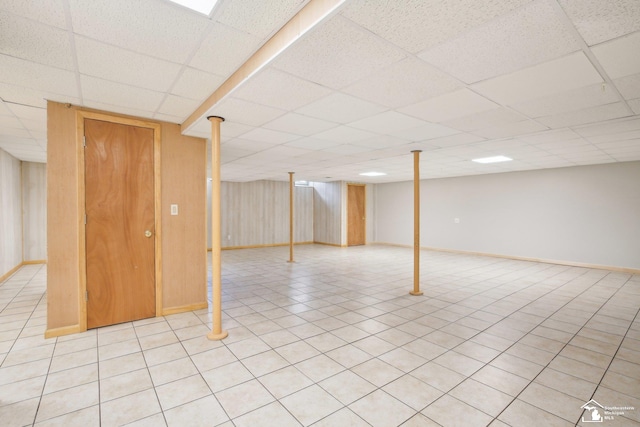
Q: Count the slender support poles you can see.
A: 3